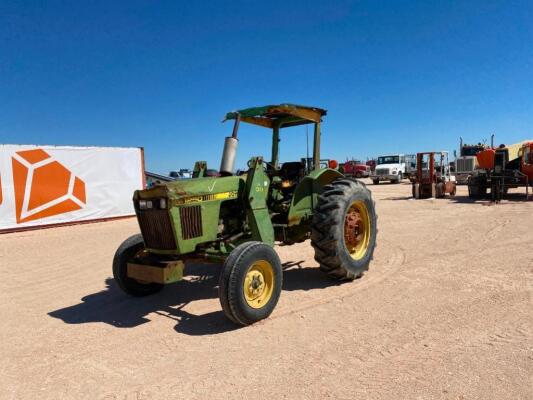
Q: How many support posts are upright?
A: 2